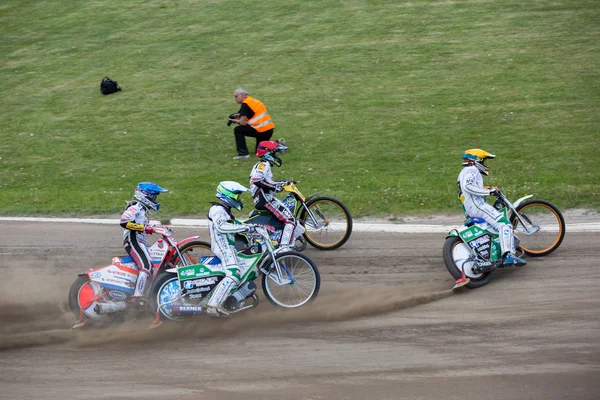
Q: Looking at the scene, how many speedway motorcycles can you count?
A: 4